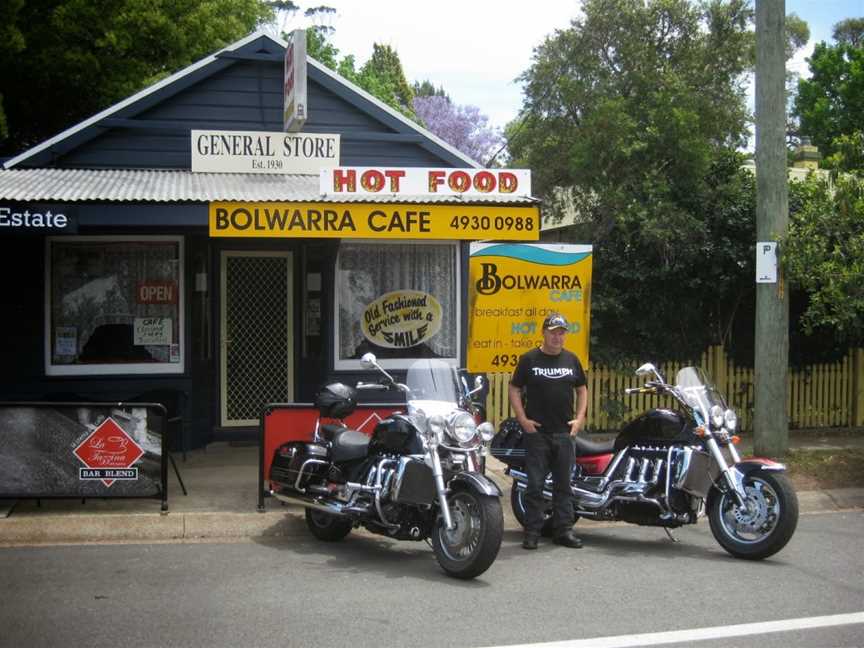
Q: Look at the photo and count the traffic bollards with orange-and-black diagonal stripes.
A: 0